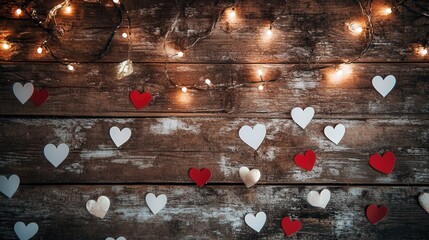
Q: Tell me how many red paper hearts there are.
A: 7